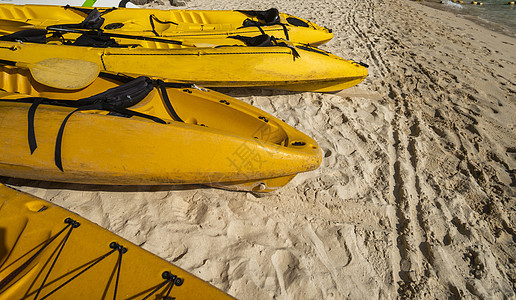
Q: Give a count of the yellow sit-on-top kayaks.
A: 4